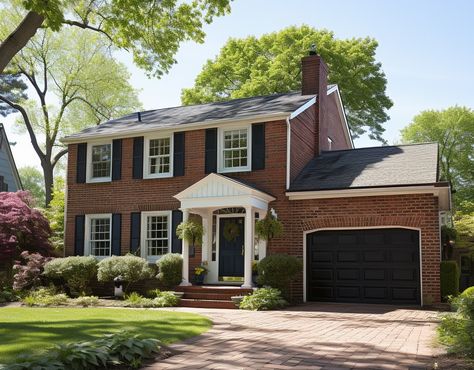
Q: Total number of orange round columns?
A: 0